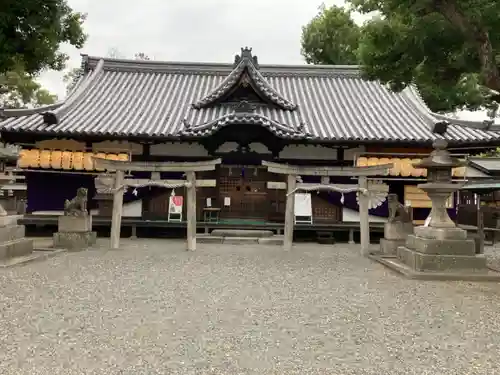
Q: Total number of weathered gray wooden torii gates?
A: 2